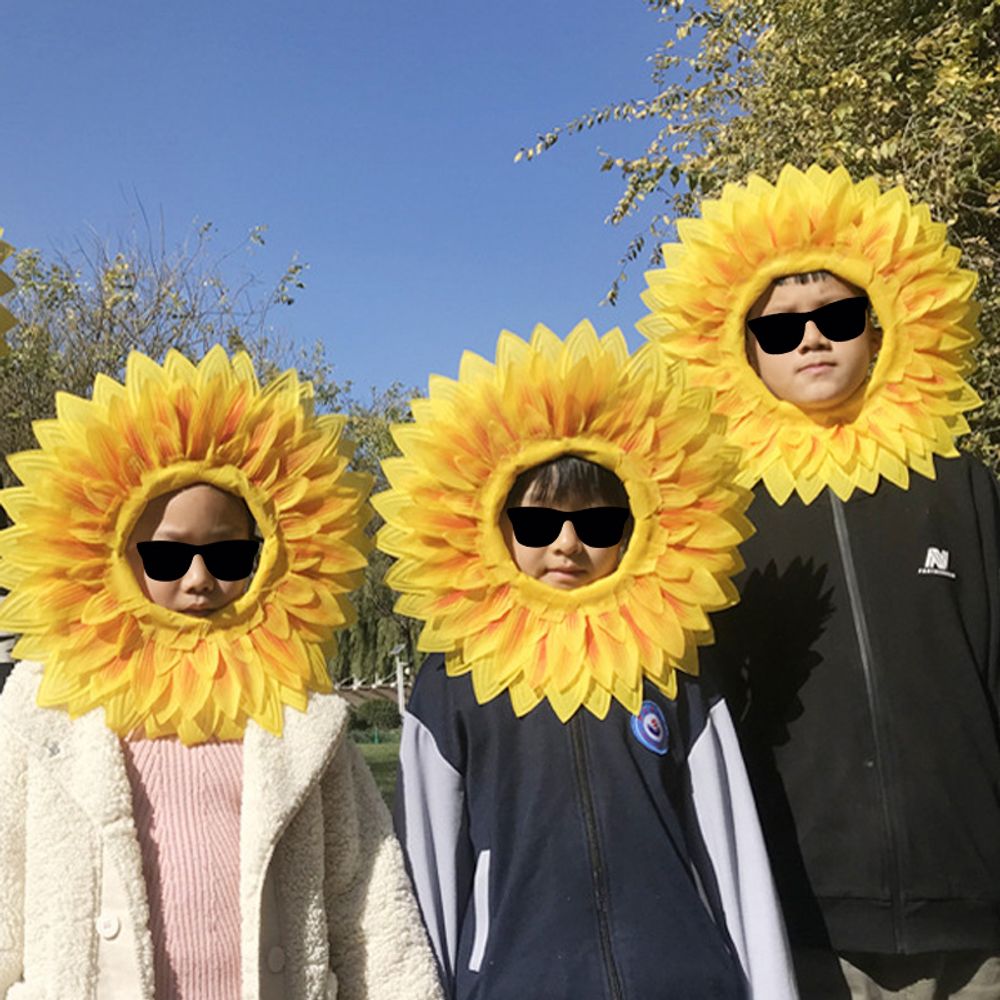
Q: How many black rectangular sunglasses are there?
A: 3